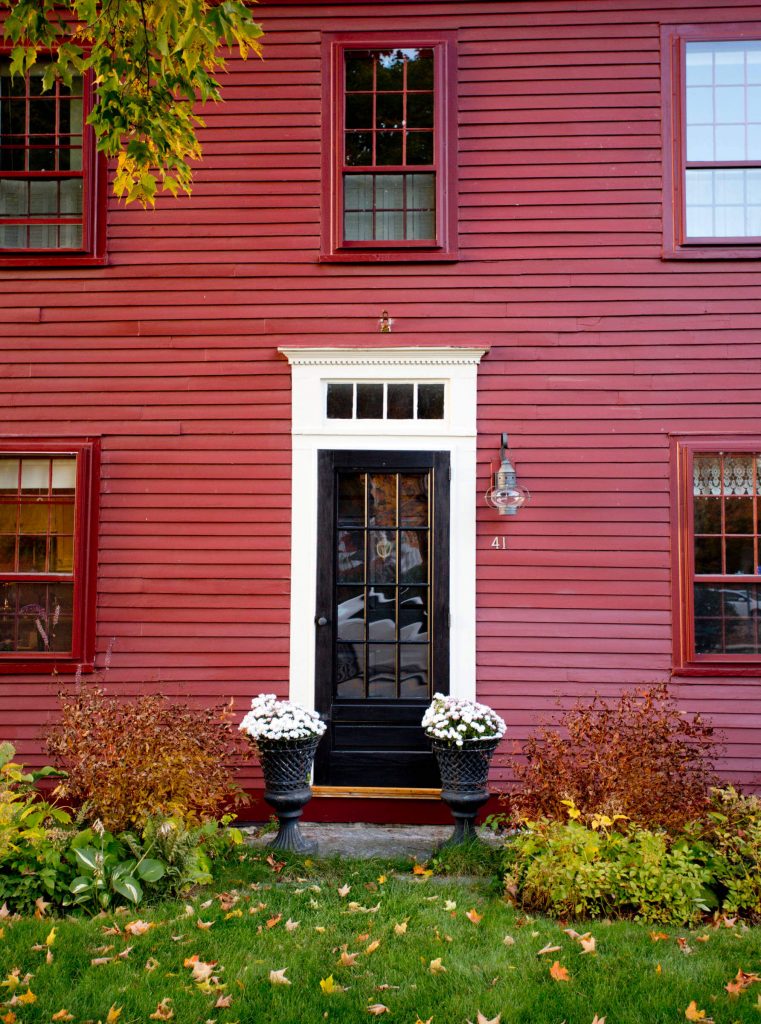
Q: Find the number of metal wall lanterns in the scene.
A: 1